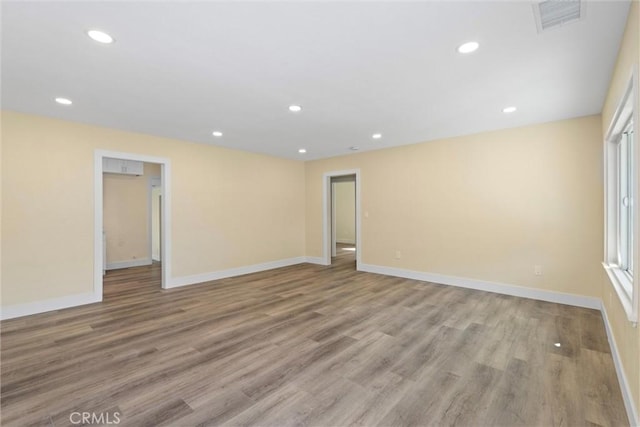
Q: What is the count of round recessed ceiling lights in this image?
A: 8